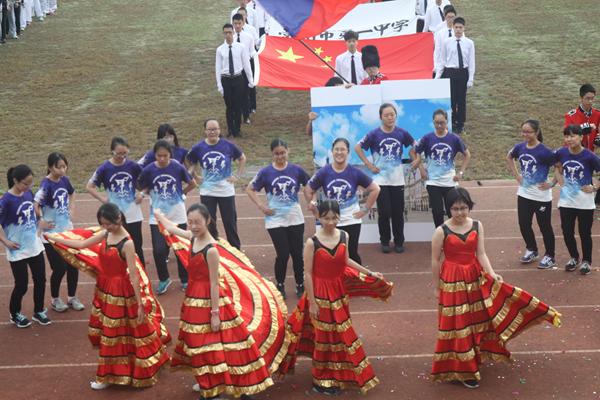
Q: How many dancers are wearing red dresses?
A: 4